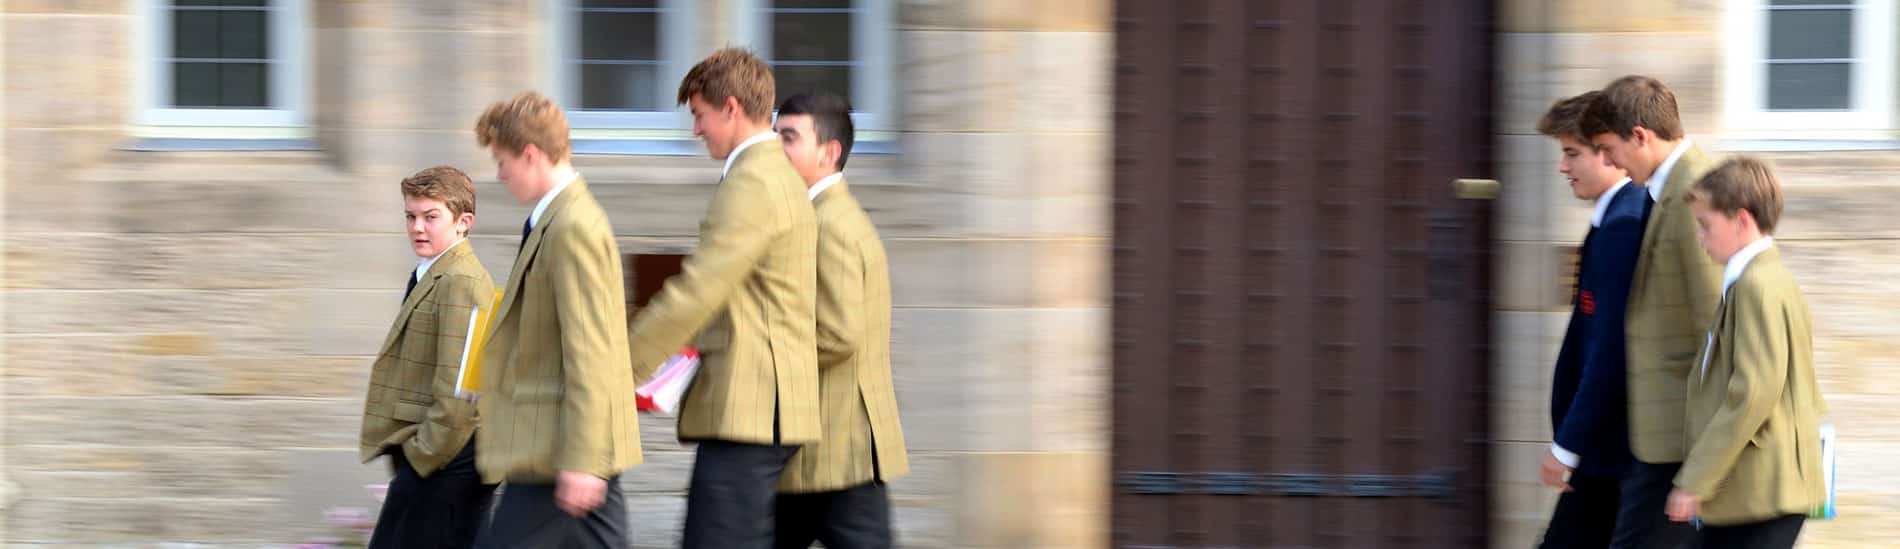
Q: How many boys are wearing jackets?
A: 7